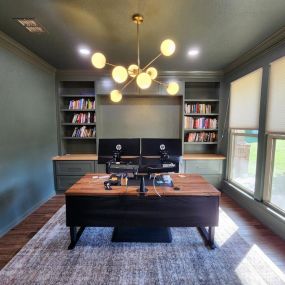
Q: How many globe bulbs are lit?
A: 8